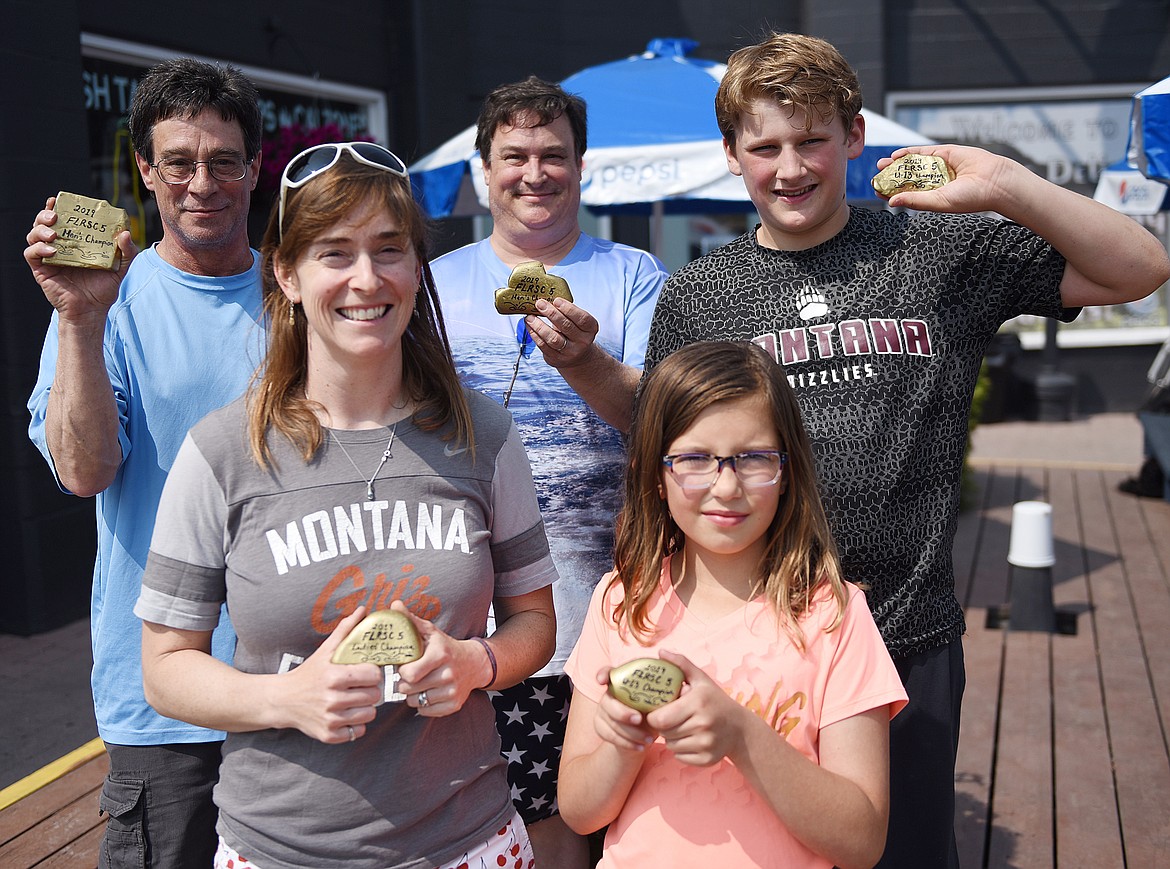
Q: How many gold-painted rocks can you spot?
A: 5